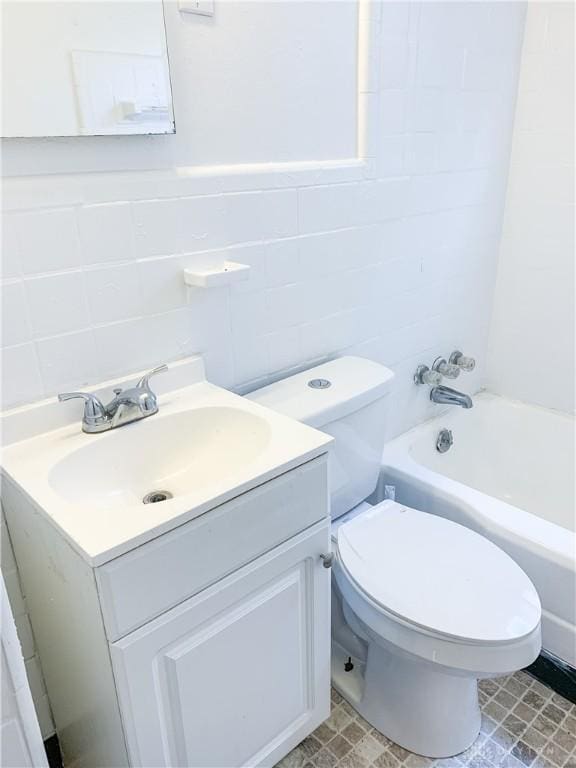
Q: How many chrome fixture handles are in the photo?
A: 5